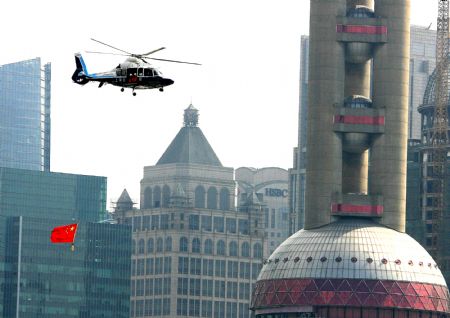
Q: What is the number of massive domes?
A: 1